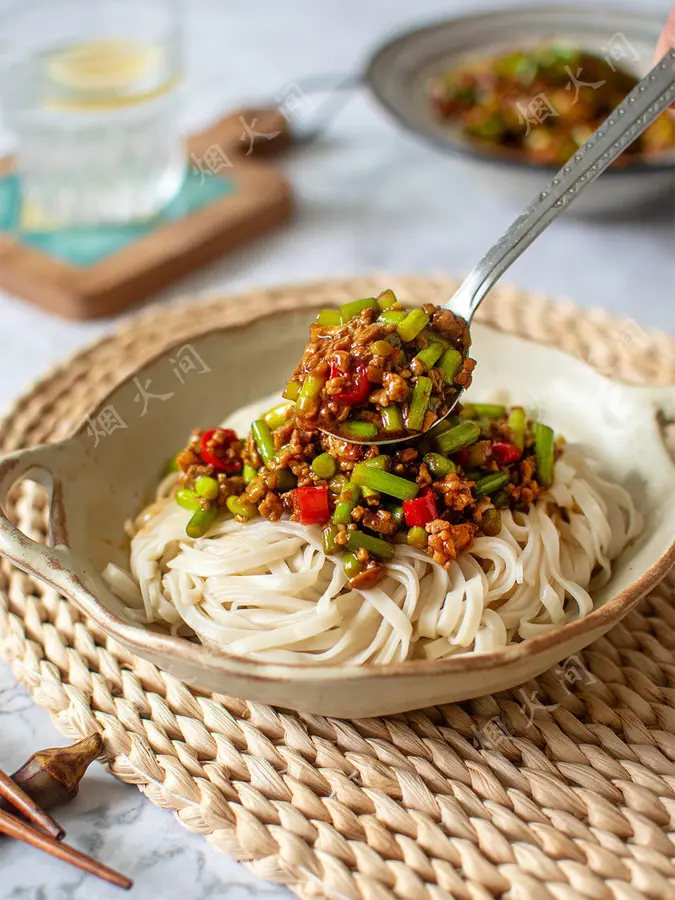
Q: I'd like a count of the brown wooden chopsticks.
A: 2